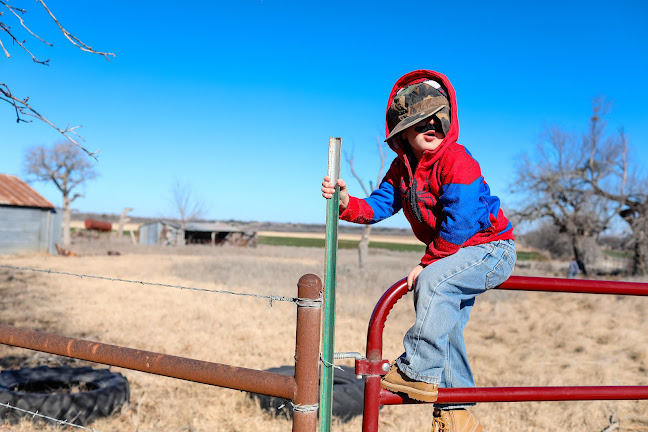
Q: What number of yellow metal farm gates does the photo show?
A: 0